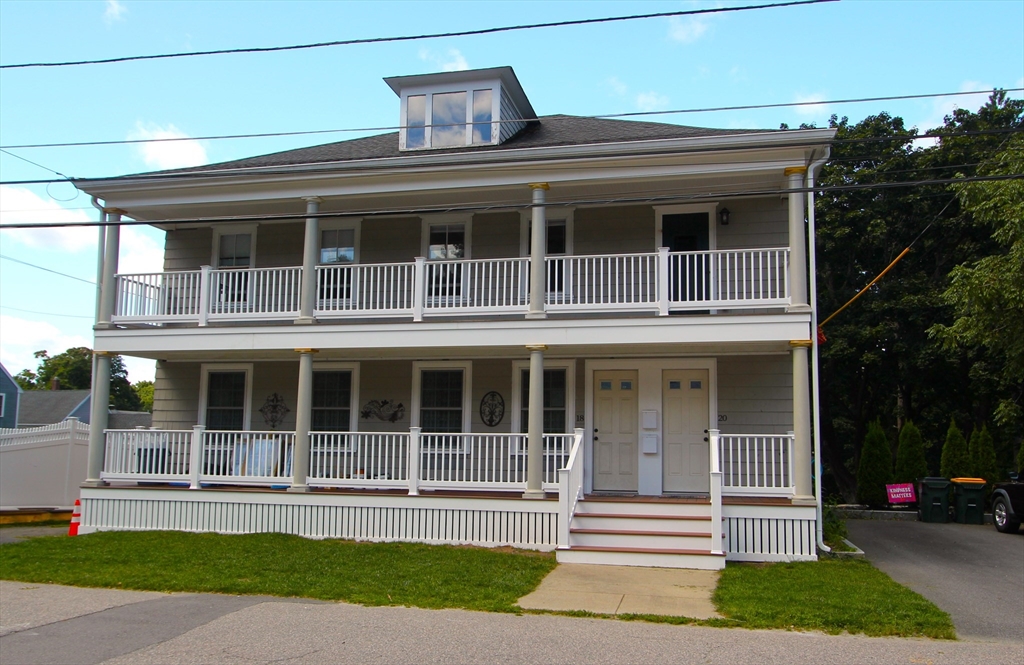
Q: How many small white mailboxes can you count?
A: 2